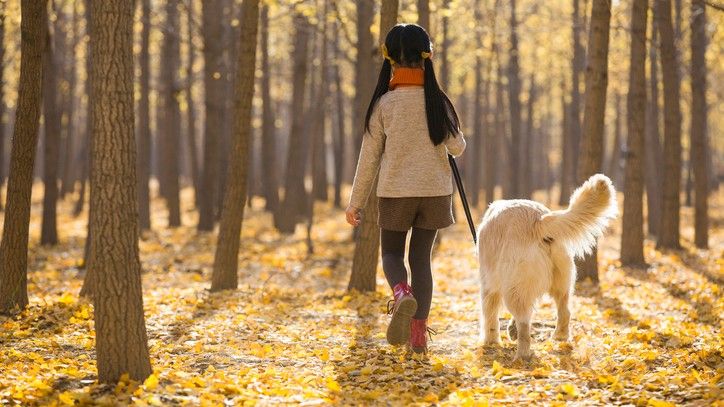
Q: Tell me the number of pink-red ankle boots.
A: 2